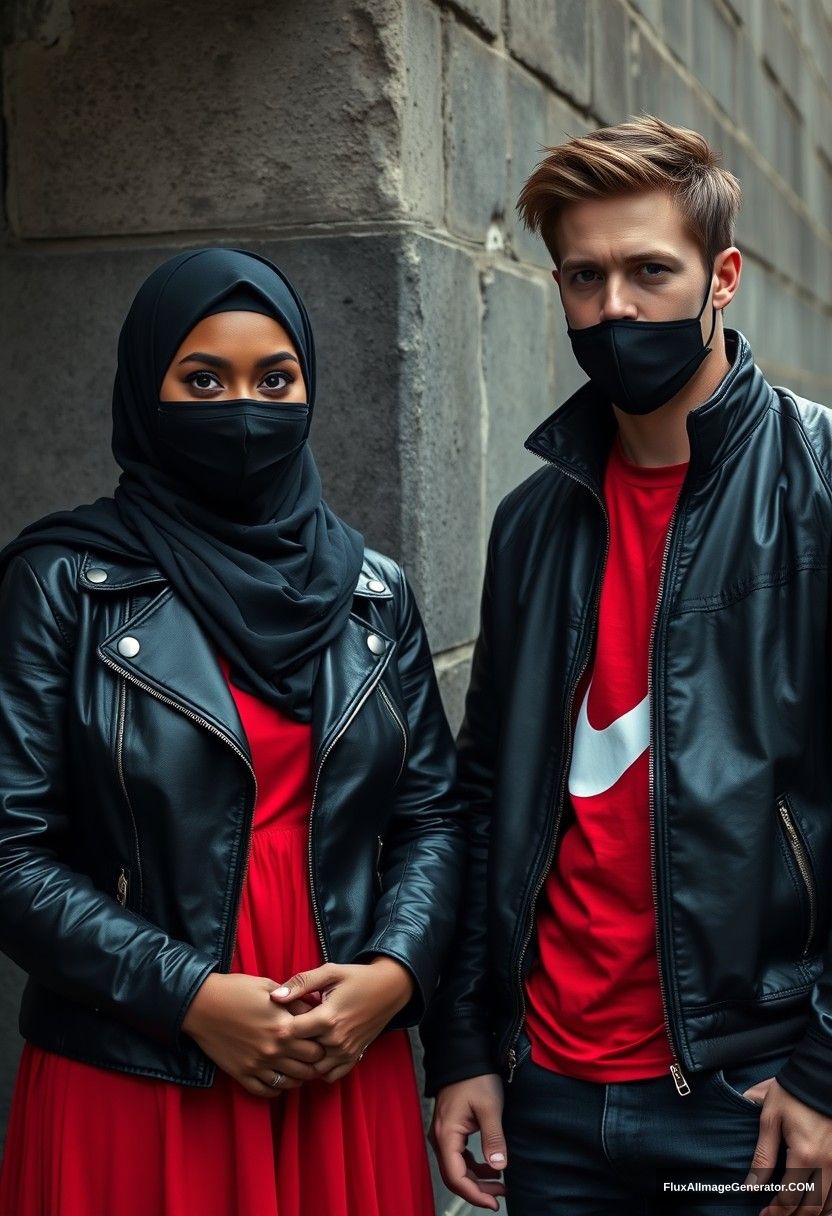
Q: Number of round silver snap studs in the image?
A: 4